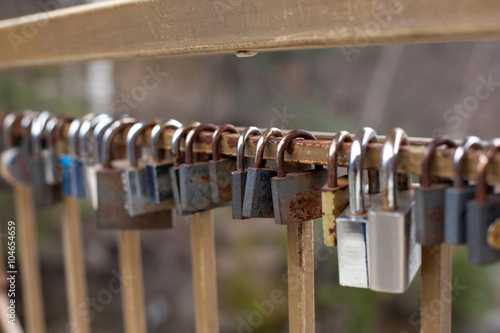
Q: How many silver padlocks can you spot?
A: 2